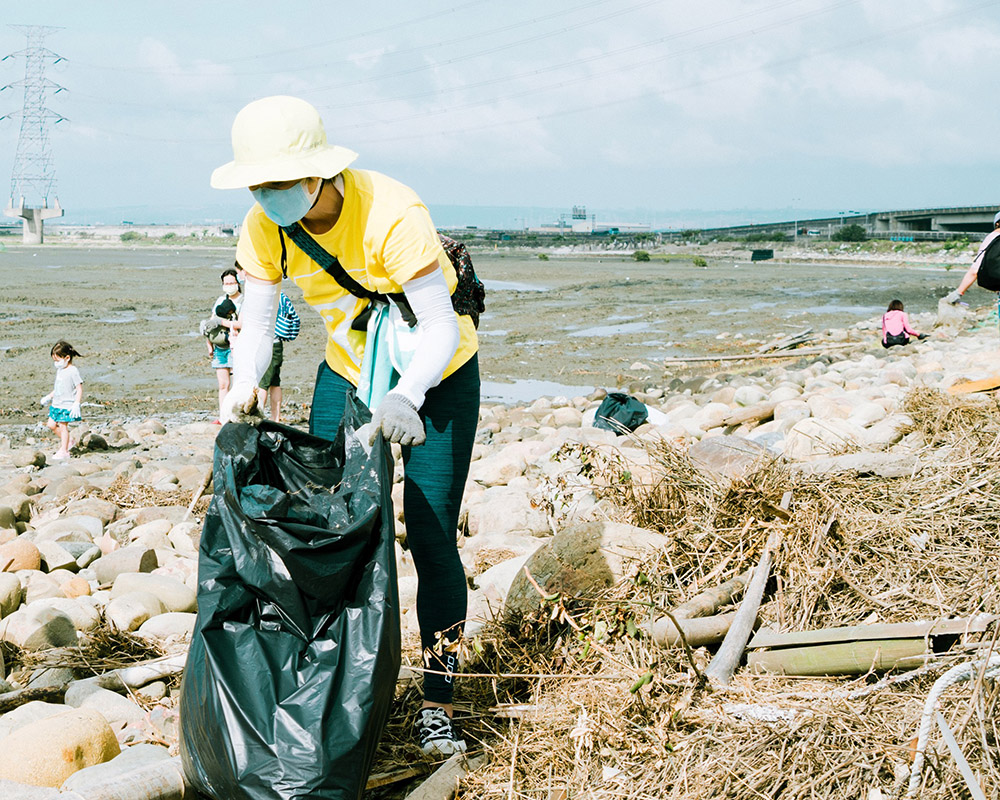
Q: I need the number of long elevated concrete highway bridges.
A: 1